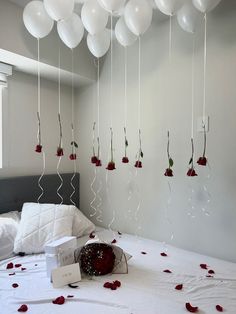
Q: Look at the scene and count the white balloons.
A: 11